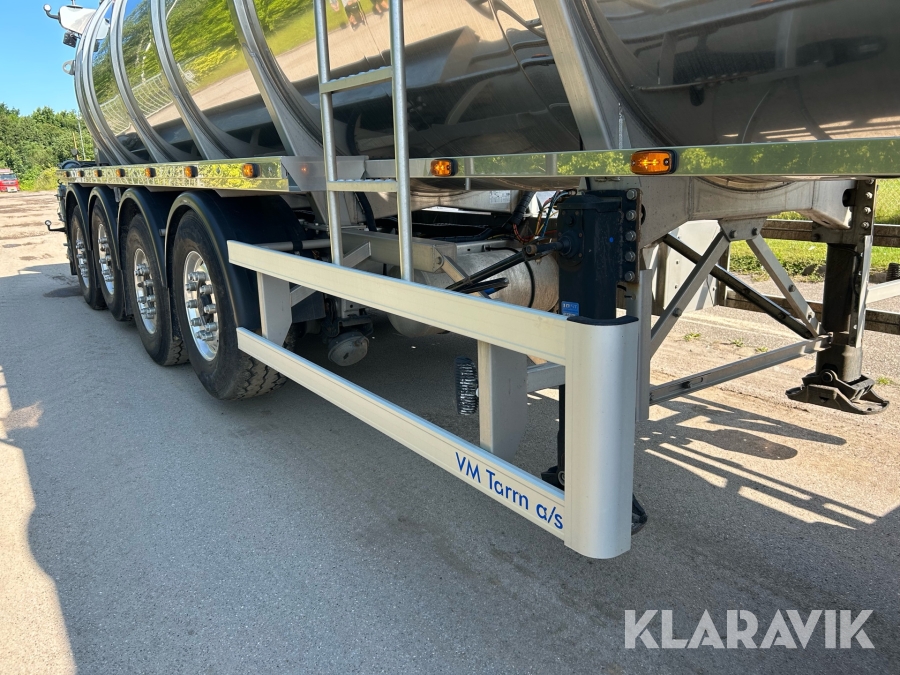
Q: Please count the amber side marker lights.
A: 9